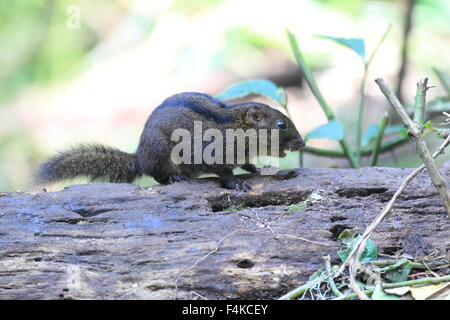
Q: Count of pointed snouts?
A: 1